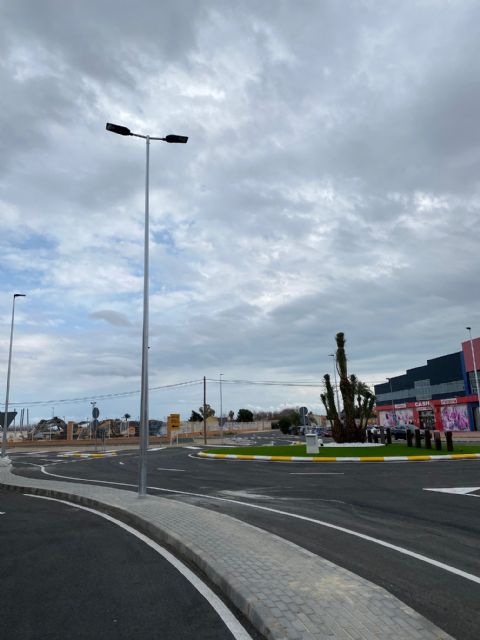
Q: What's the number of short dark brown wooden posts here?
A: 9